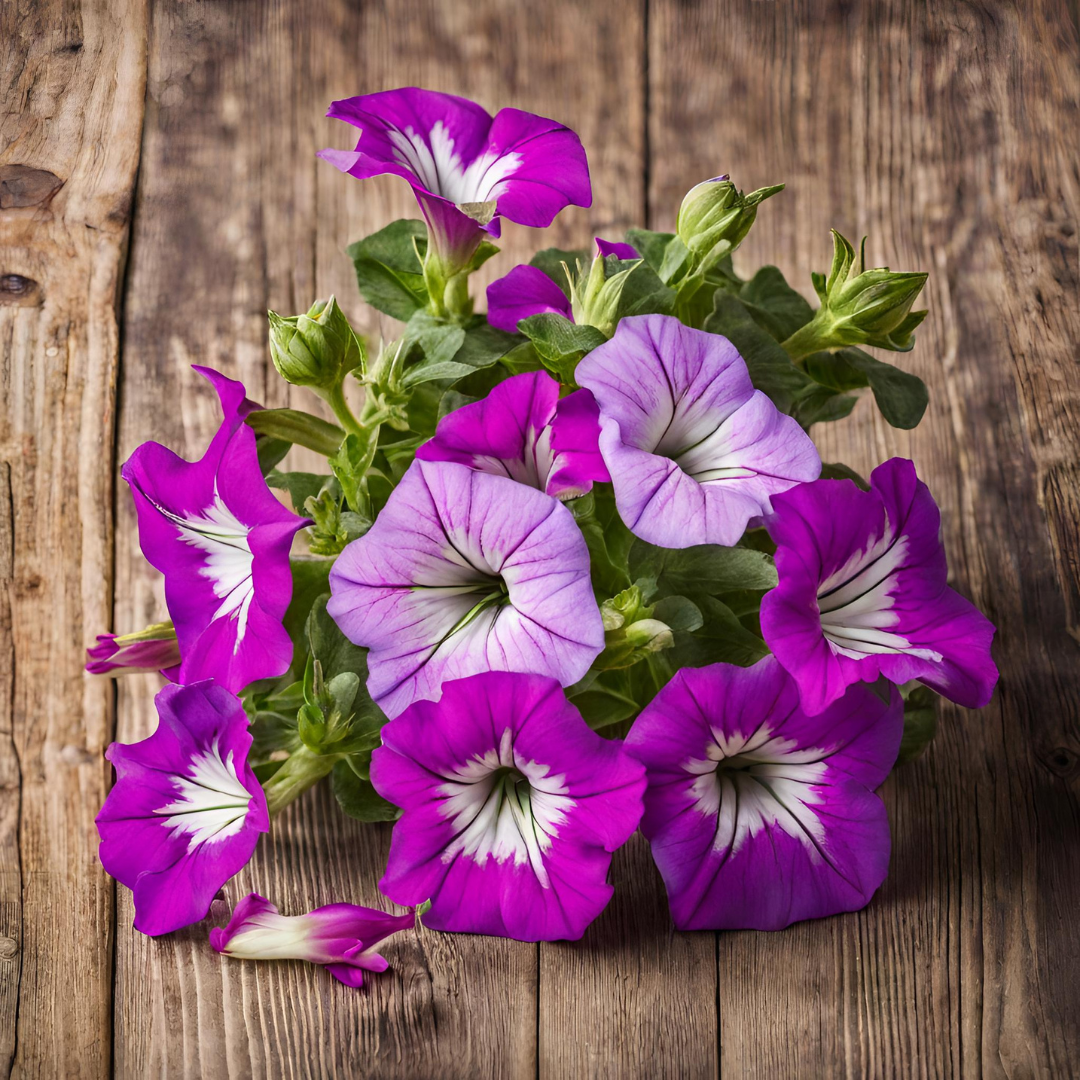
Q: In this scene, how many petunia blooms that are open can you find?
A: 9